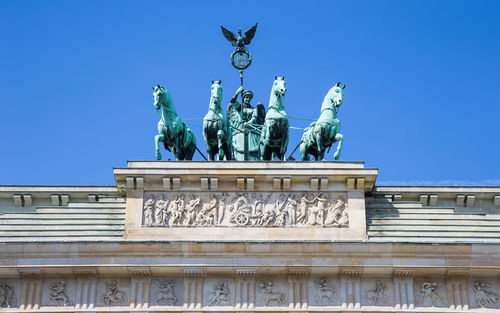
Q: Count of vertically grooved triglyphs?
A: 9